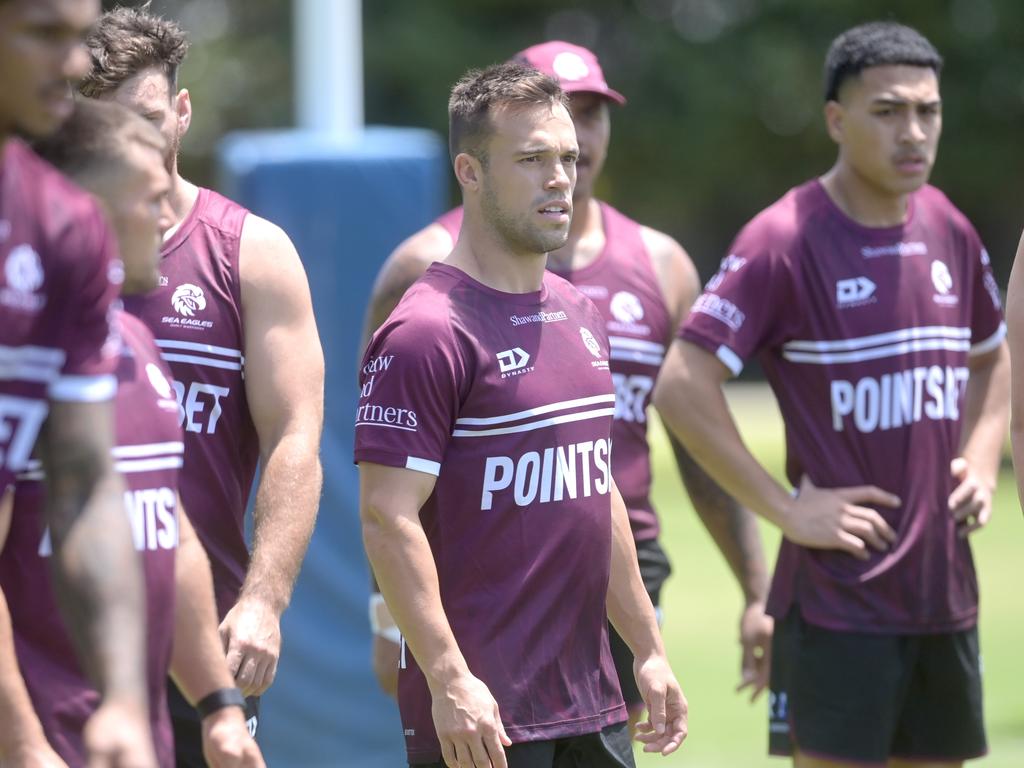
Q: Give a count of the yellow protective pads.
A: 0